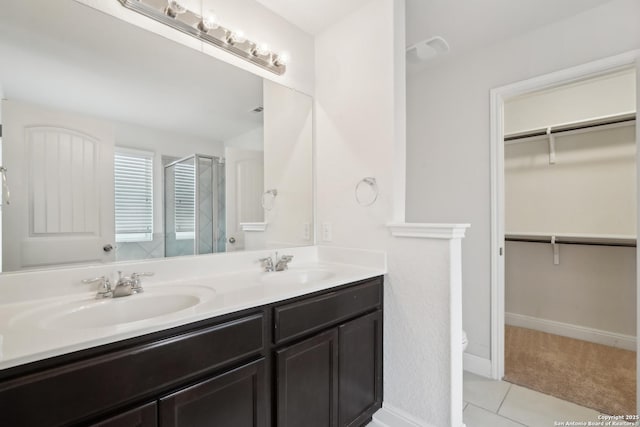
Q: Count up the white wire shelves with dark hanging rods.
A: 2